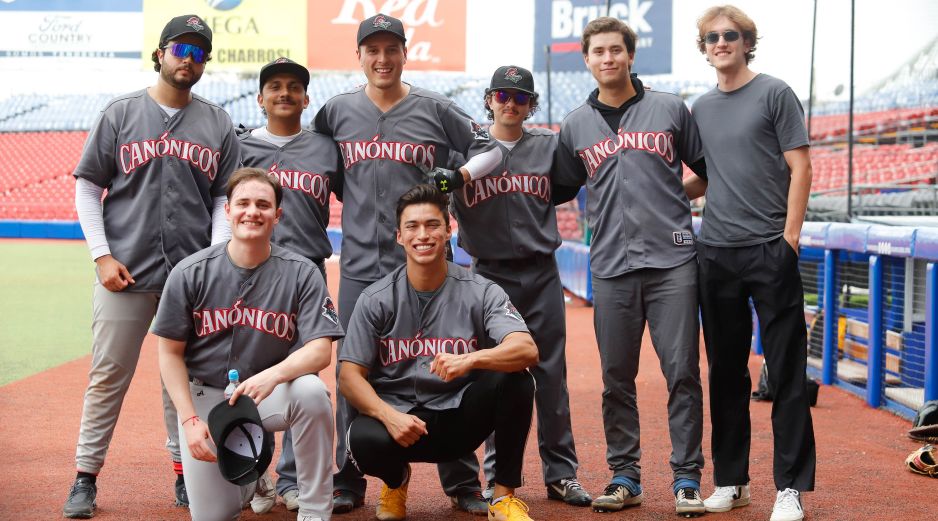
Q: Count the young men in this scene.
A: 8